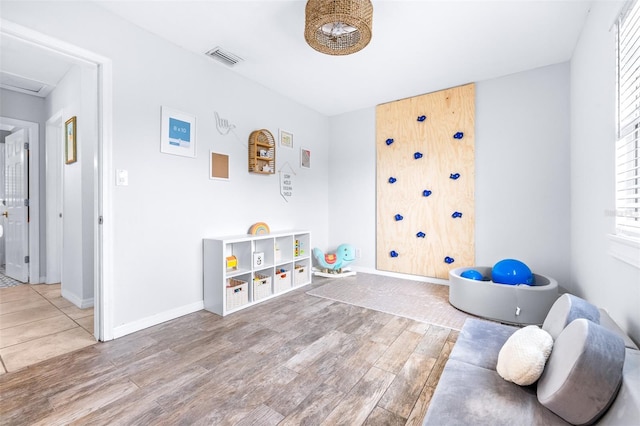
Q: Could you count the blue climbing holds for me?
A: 12